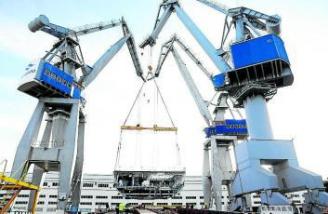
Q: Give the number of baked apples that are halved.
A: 0